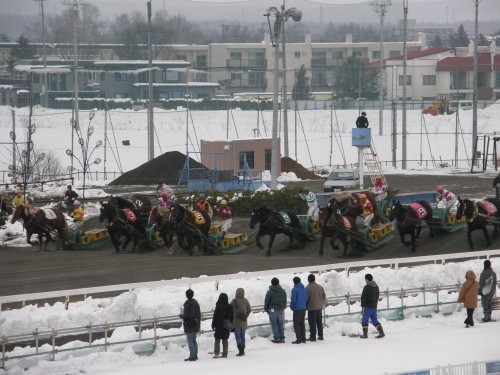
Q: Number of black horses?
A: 4